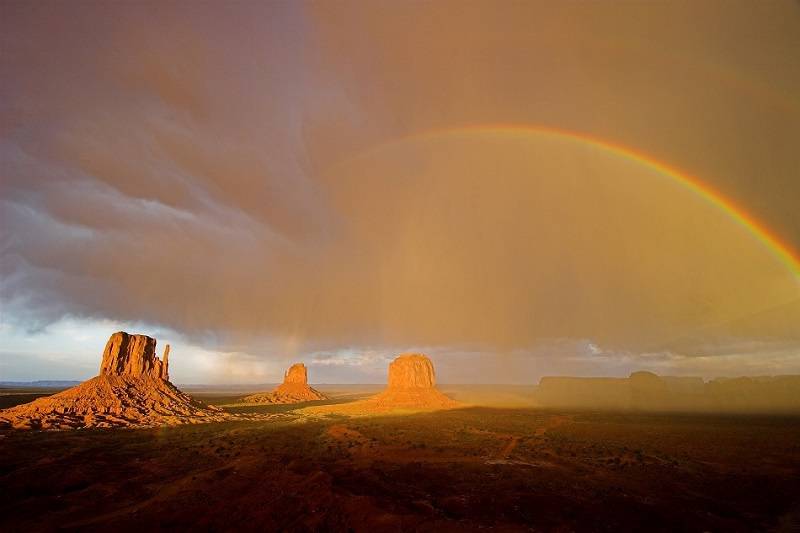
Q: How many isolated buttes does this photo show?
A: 3